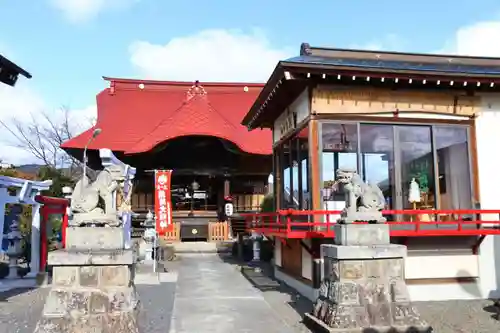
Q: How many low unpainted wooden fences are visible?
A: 2